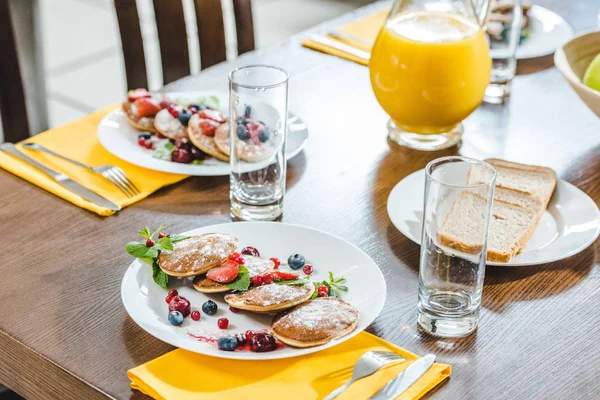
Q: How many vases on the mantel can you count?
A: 0